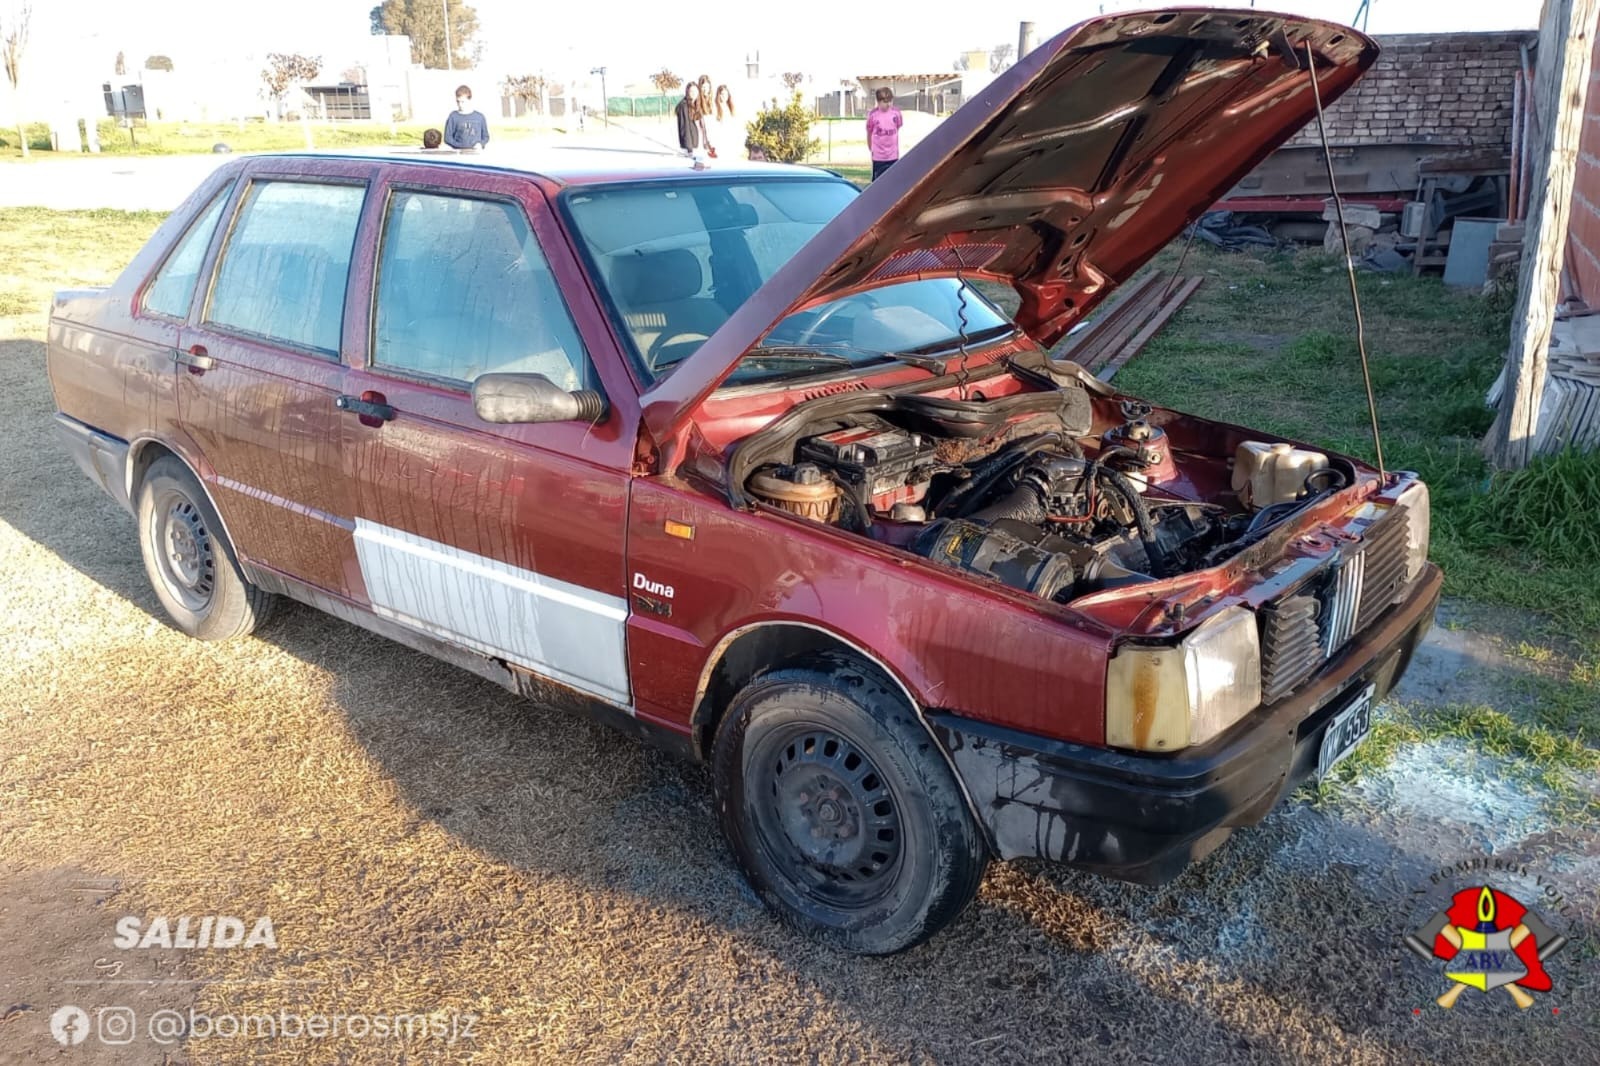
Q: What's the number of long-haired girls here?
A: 3